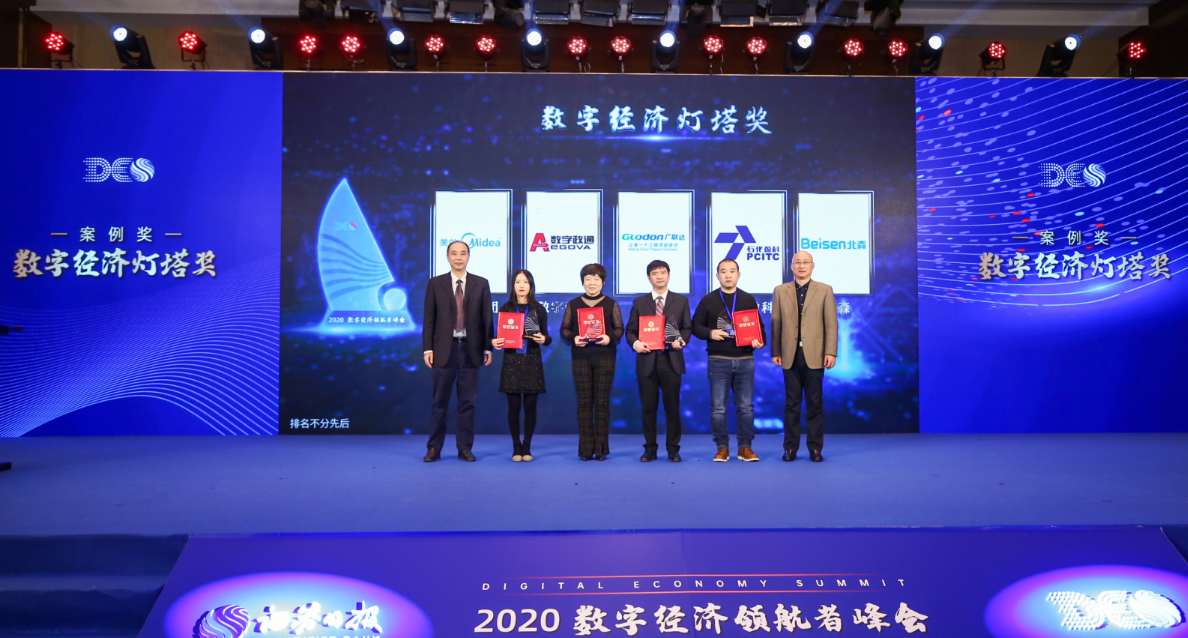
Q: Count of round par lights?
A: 14